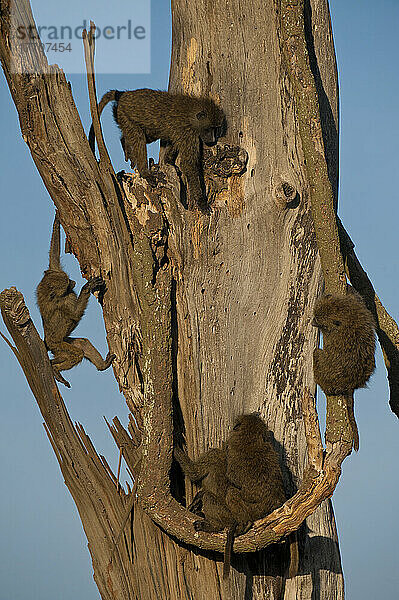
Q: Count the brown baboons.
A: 5